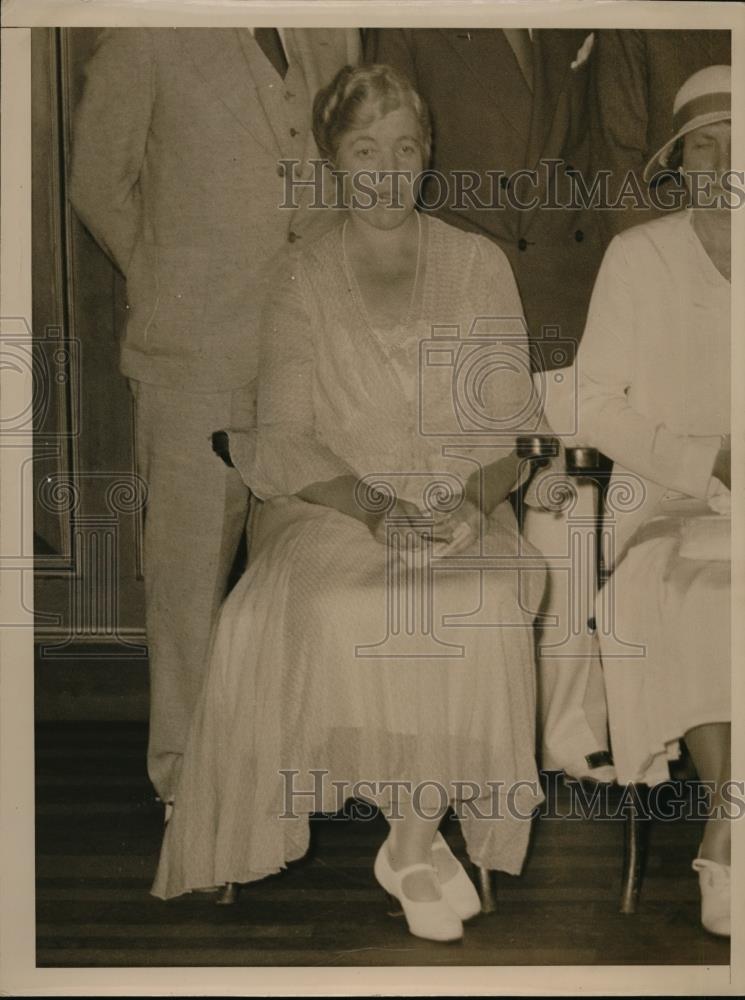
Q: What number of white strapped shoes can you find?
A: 2